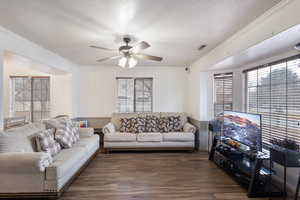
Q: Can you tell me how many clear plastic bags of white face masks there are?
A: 0